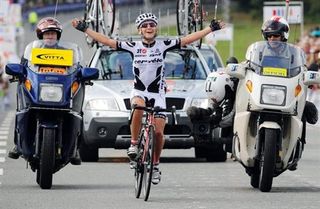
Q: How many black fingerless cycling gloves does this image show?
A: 2